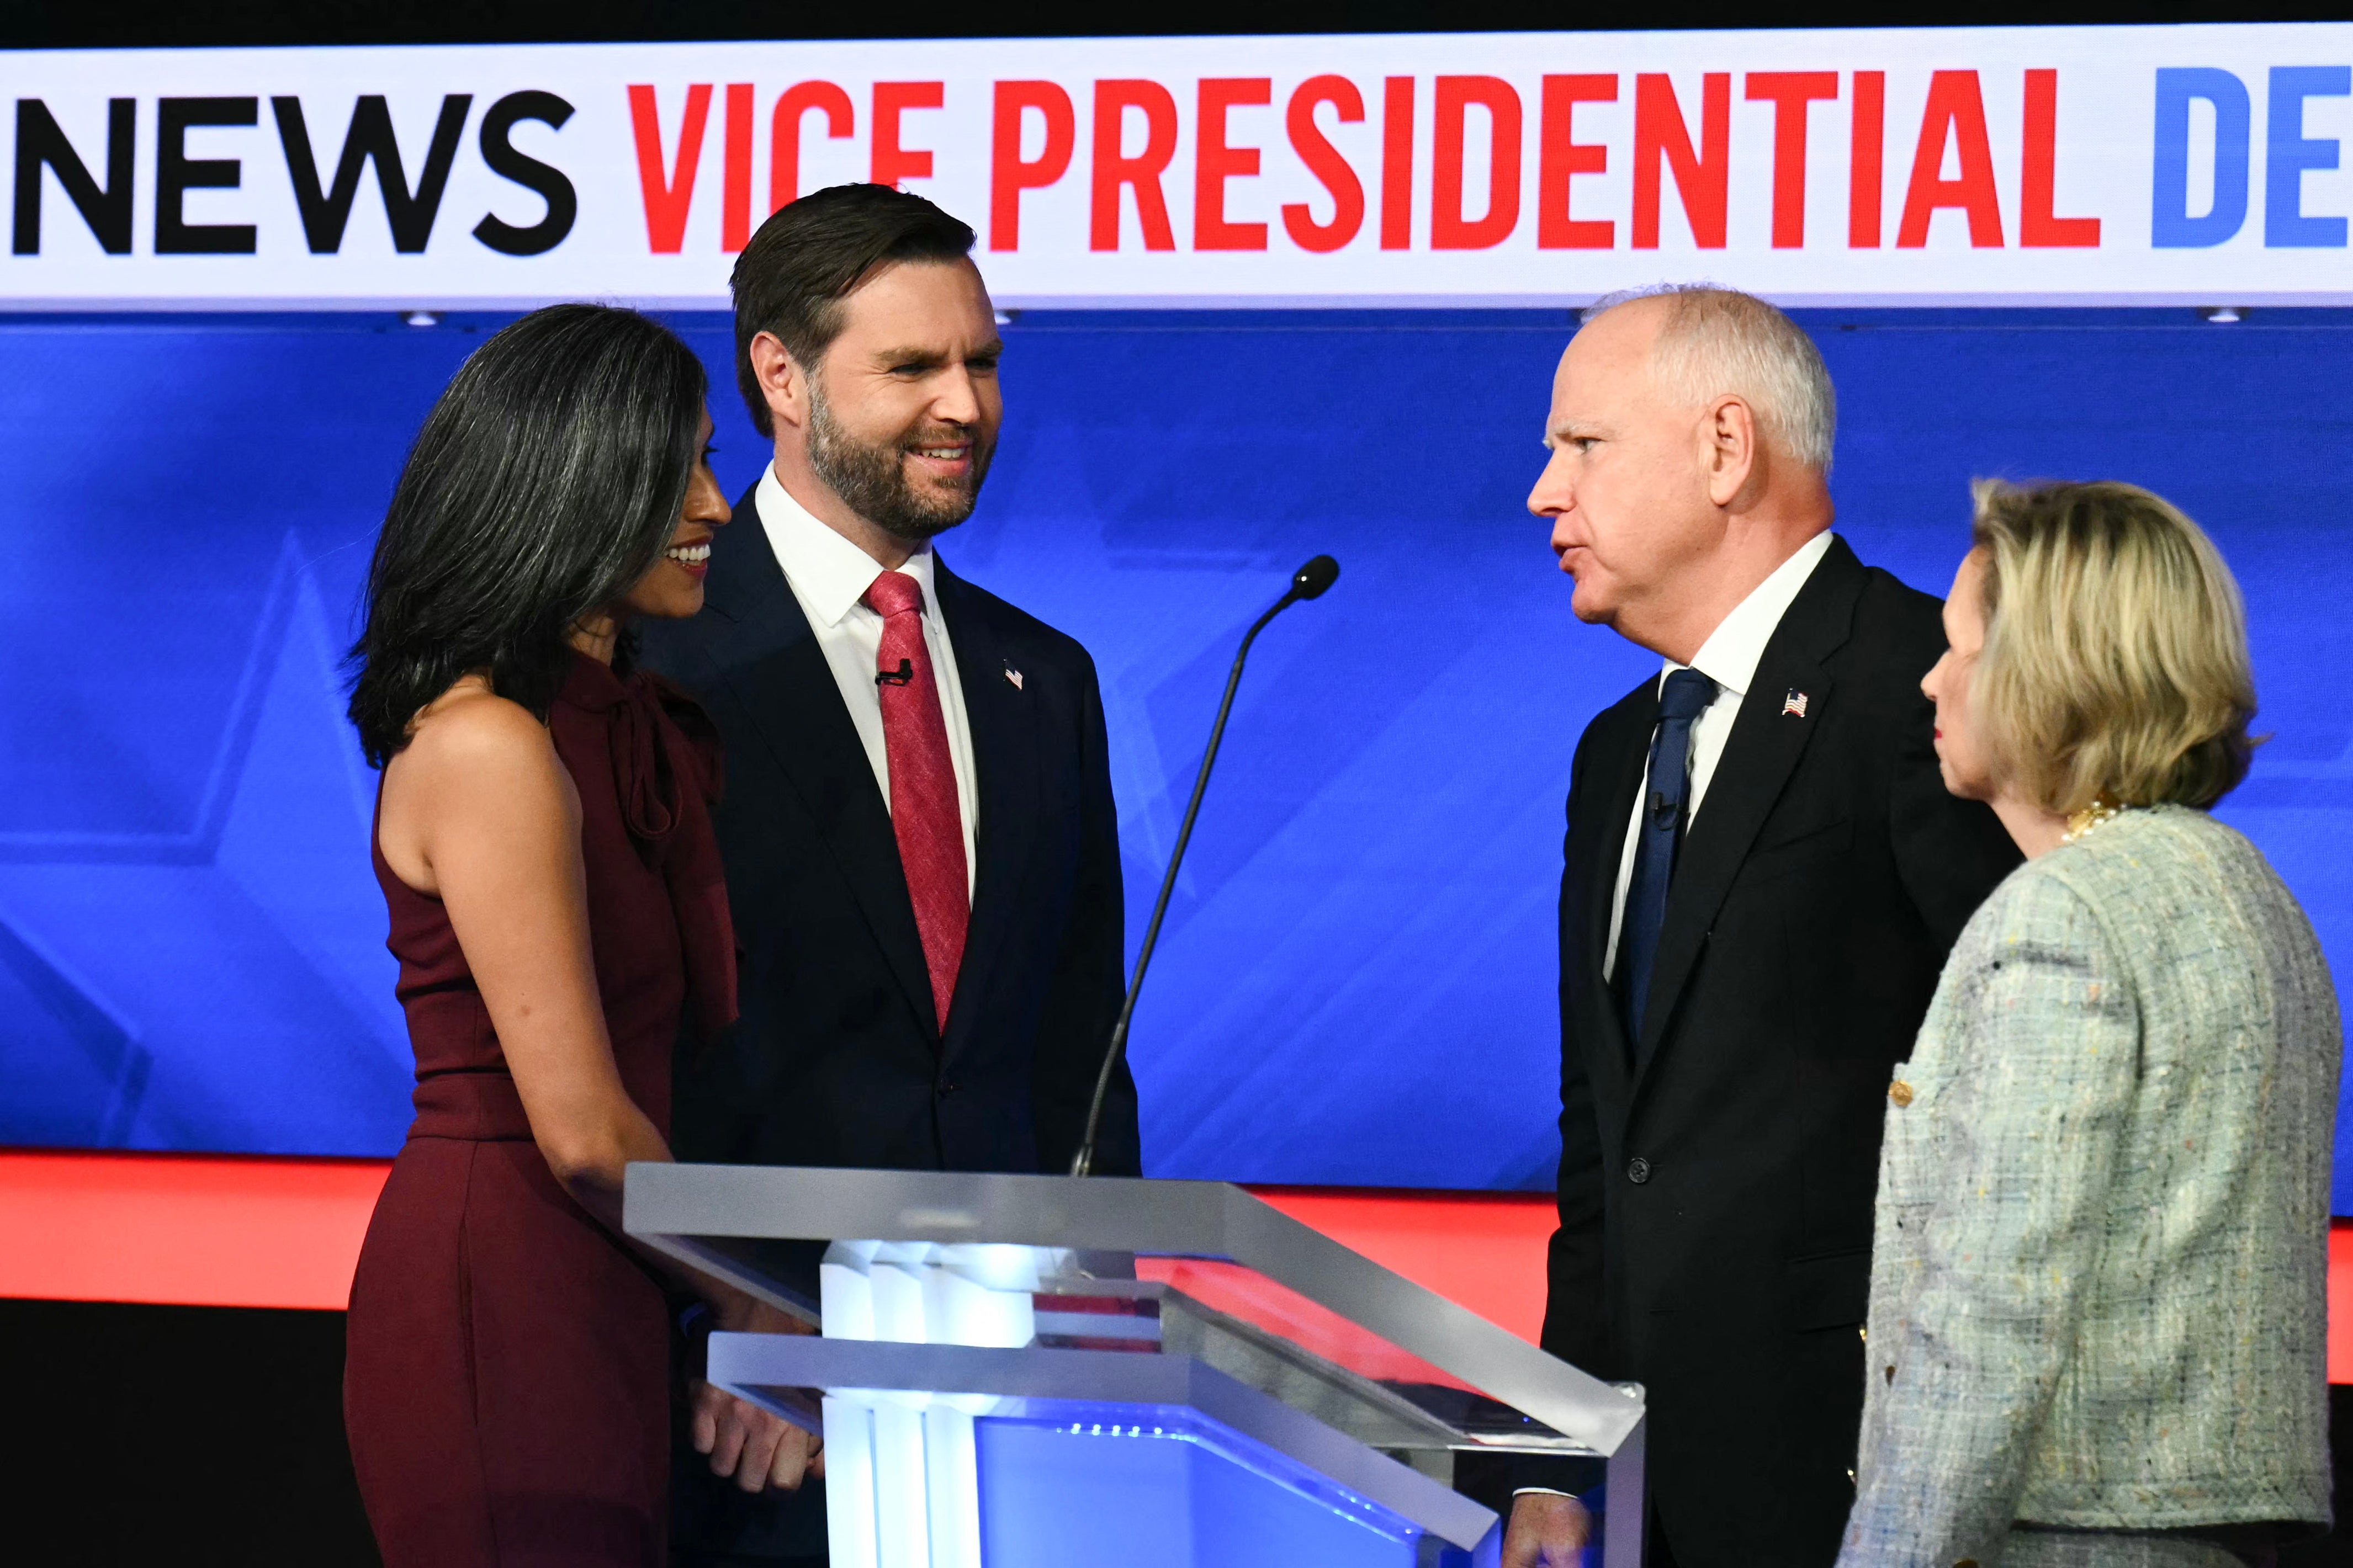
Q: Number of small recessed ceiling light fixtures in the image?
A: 3